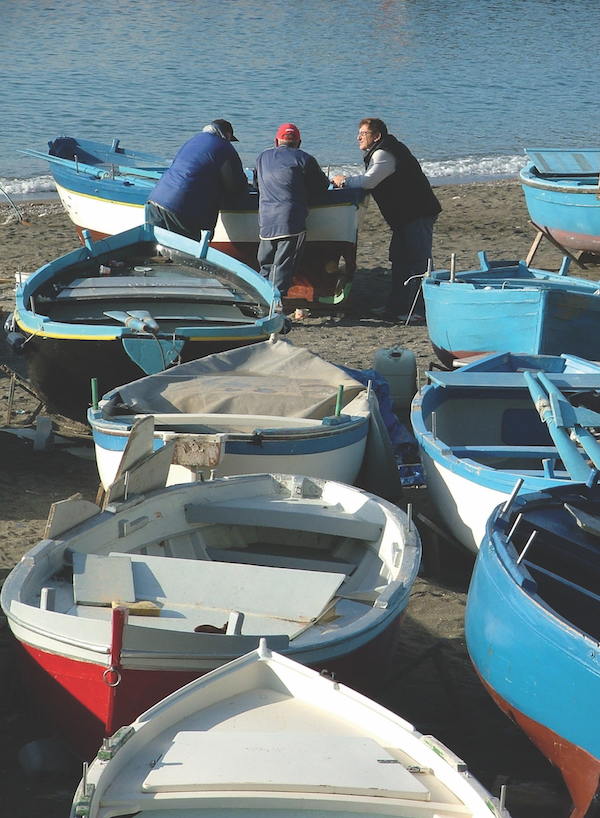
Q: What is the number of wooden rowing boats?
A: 9